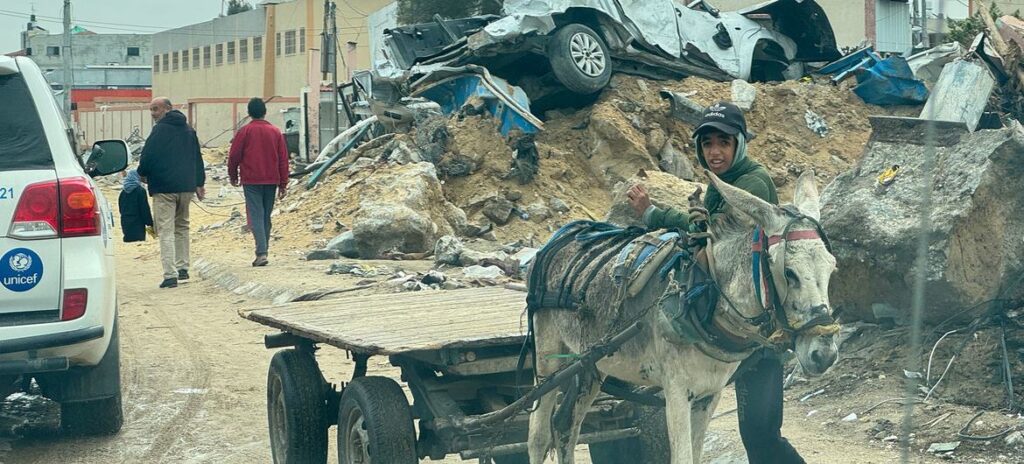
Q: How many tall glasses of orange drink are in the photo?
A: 0